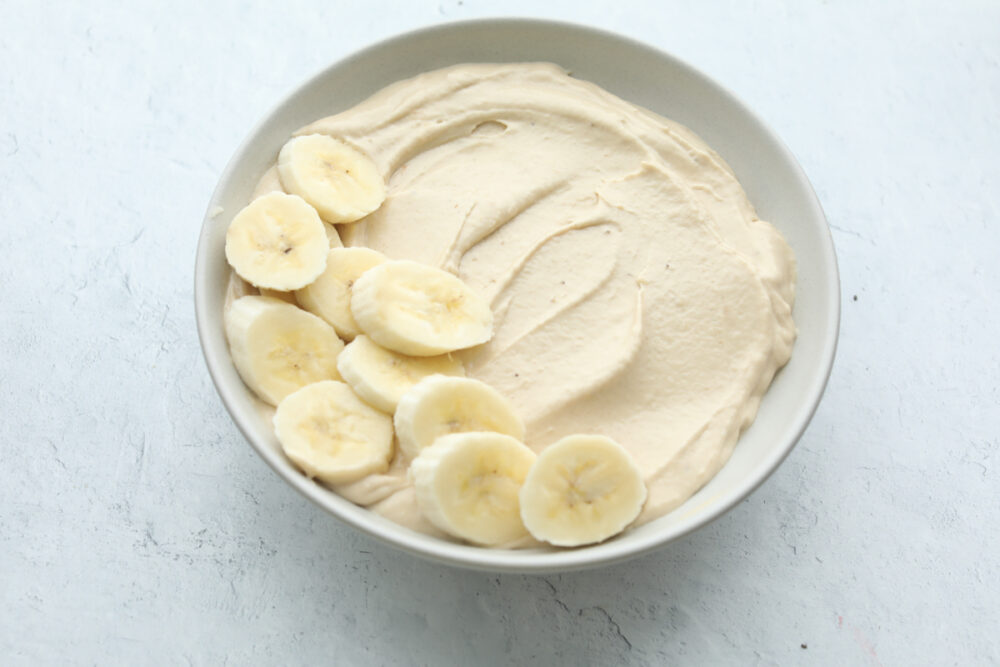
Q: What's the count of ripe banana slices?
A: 11